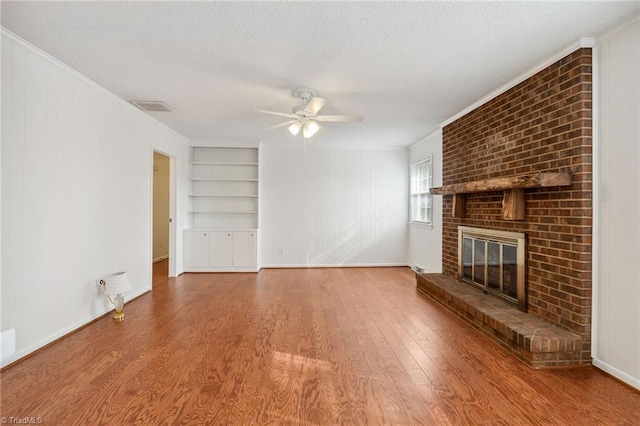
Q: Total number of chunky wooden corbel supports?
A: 2